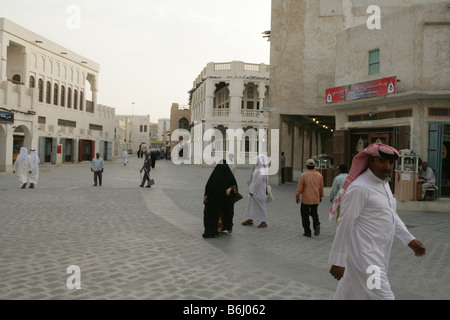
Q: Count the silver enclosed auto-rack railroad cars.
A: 0